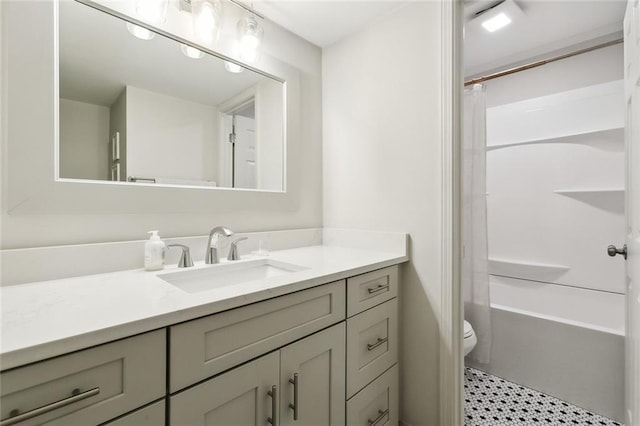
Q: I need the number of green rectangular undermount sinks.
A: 0